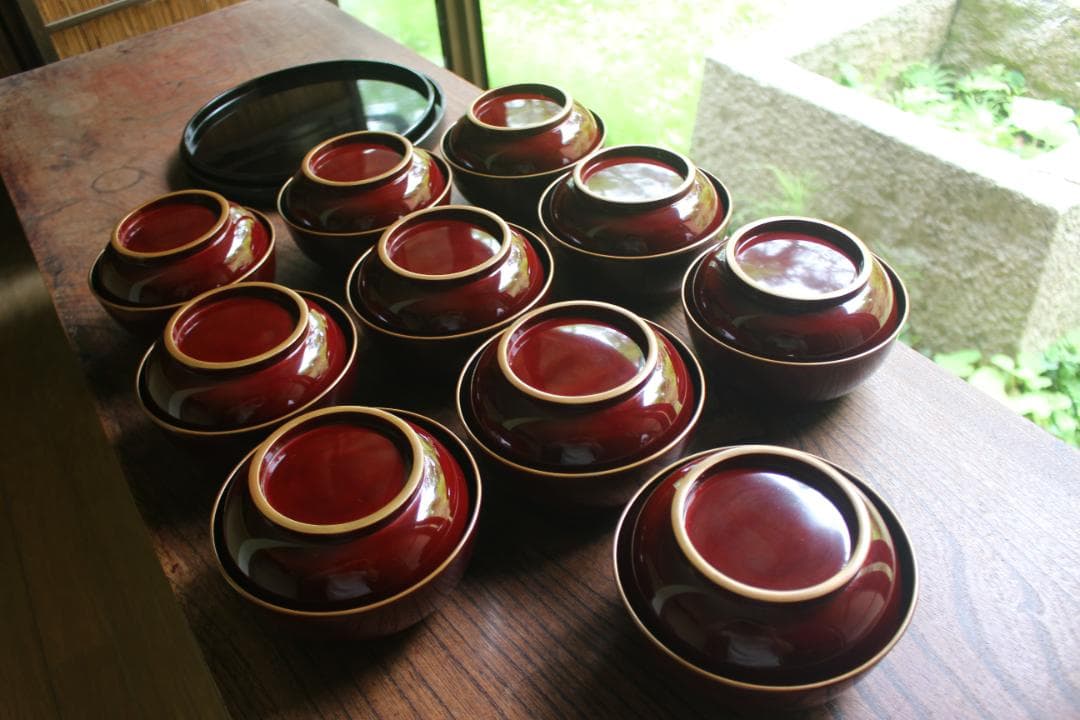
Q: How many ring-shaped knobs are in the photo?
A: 10